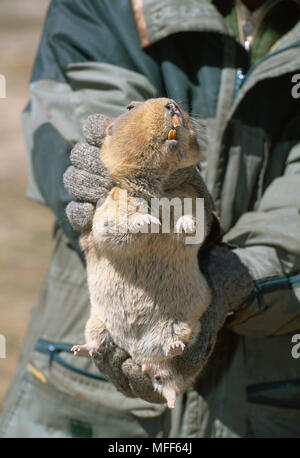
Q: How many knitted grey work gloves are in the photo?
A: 2